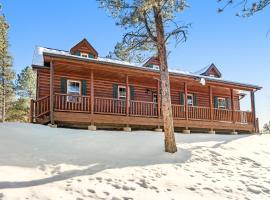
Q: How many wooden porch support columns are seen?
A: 8